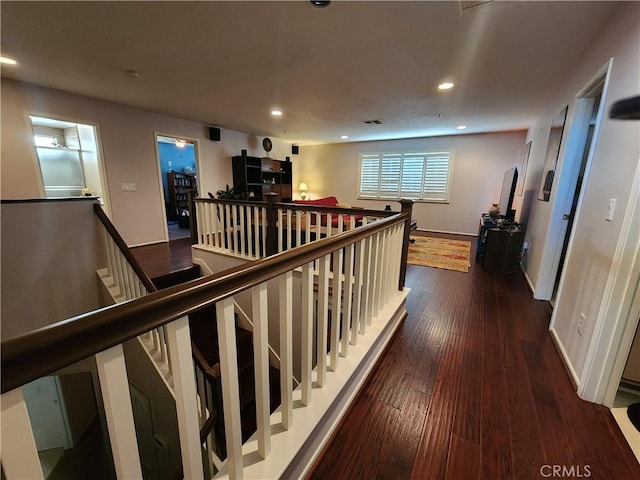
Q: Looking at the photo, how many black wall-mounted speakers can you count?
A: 2